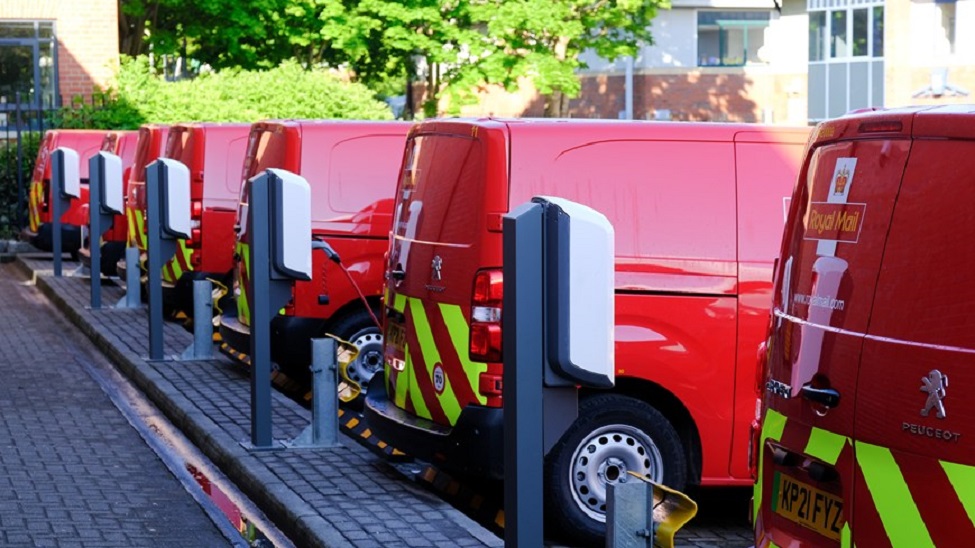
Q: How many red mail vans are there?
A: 7